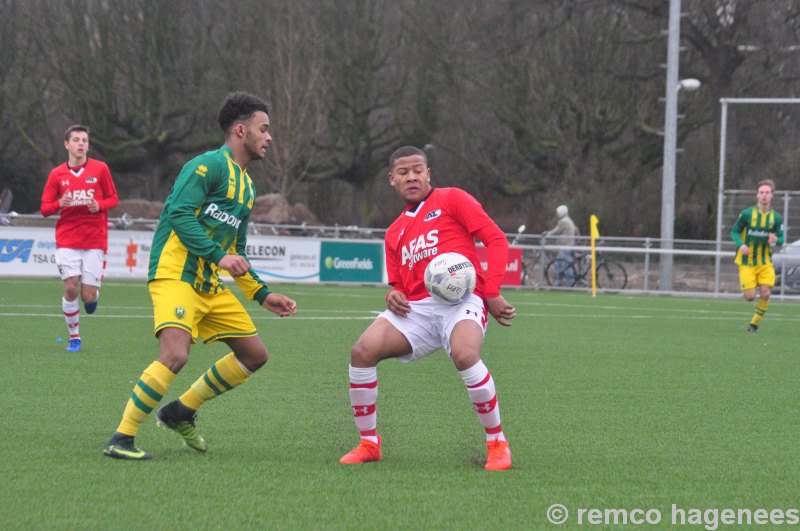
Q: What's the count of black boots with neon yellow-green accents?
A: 2